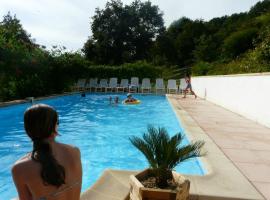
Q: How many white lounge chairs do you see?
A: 10